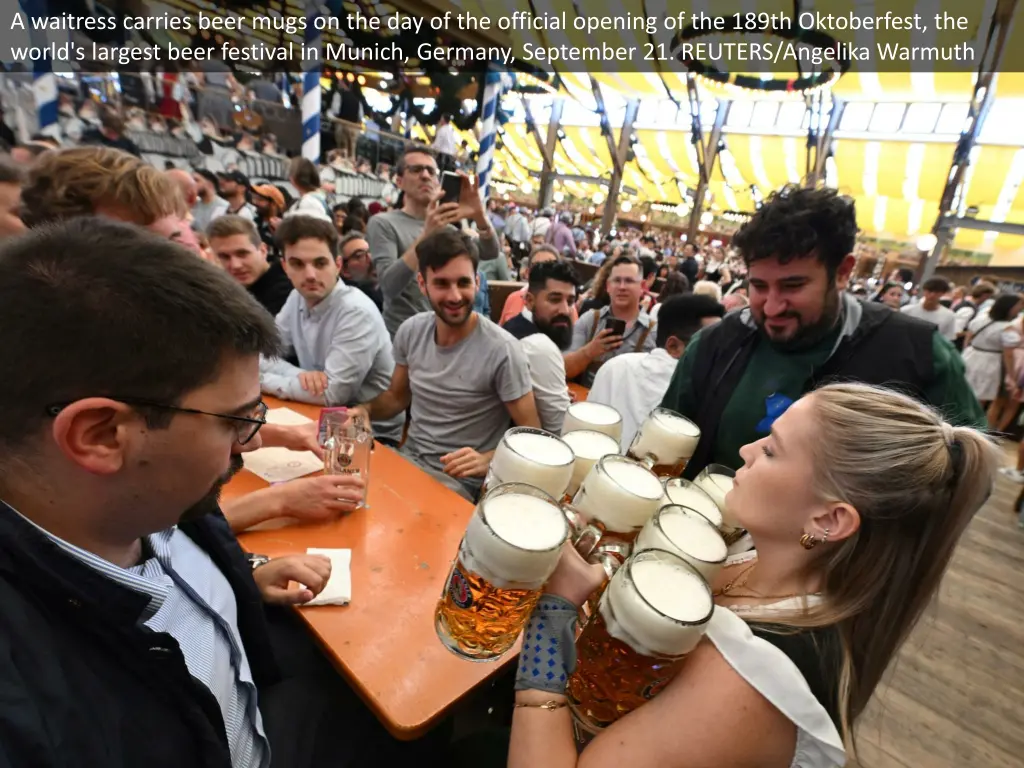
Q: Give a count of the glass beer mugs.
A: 11